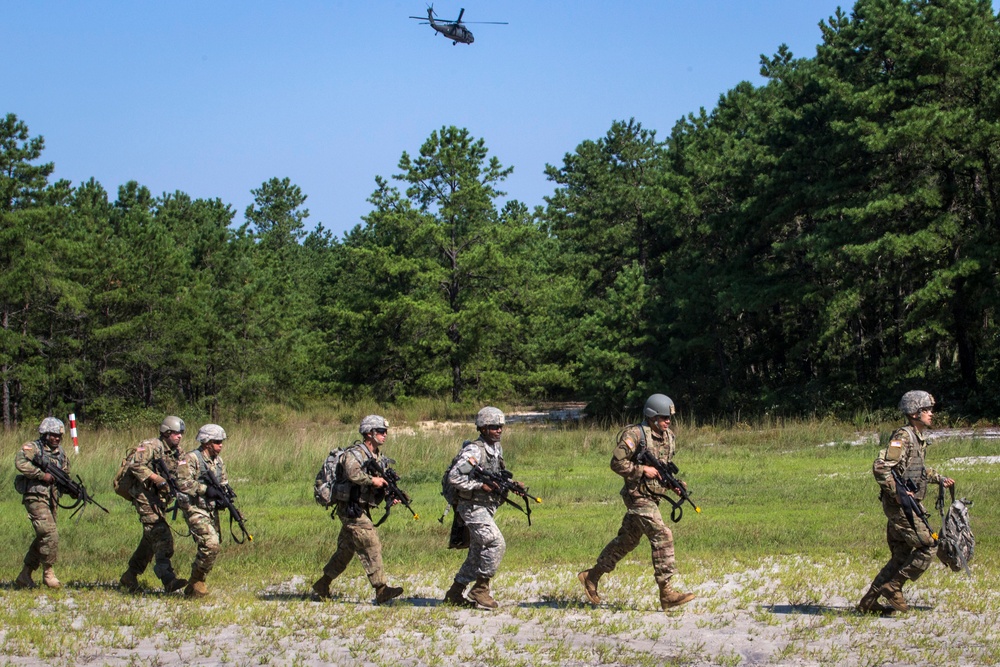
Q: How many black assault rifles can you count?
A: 7